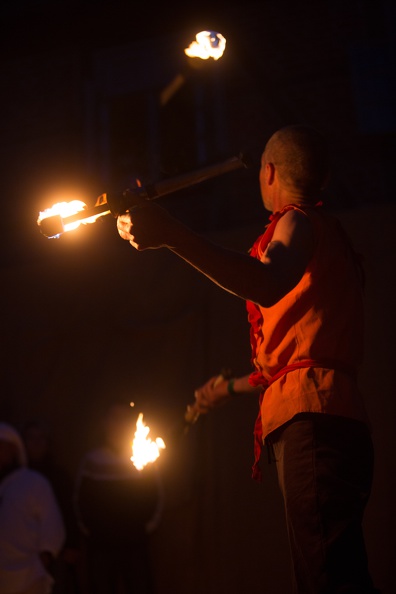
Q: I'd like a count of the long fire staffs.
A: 3